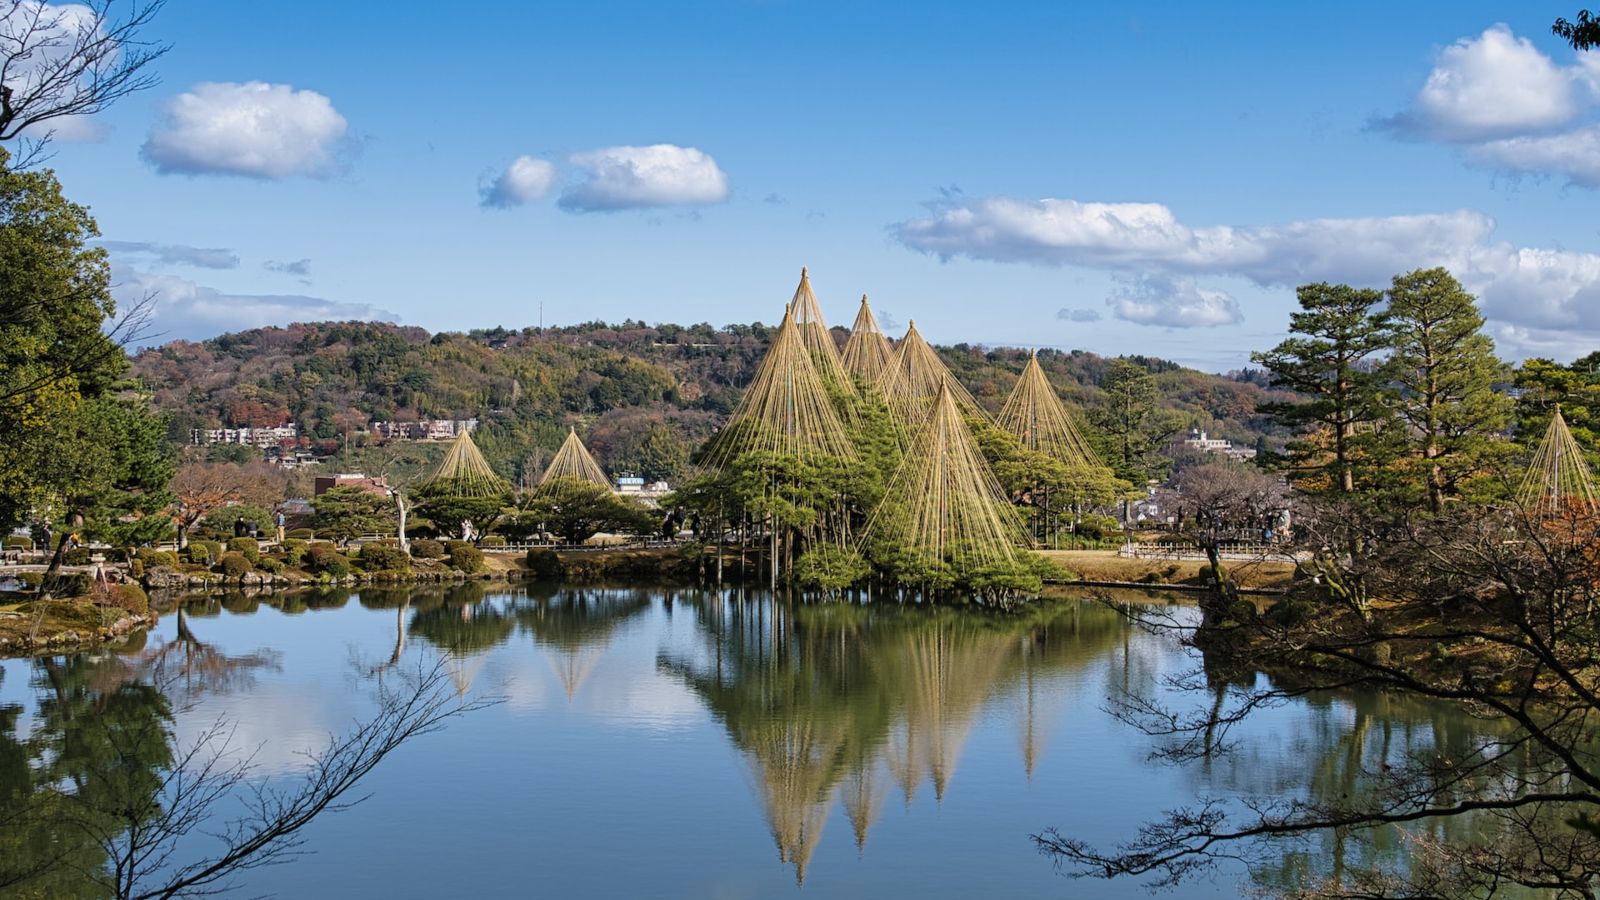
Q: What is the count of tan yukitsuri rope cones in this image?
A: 9